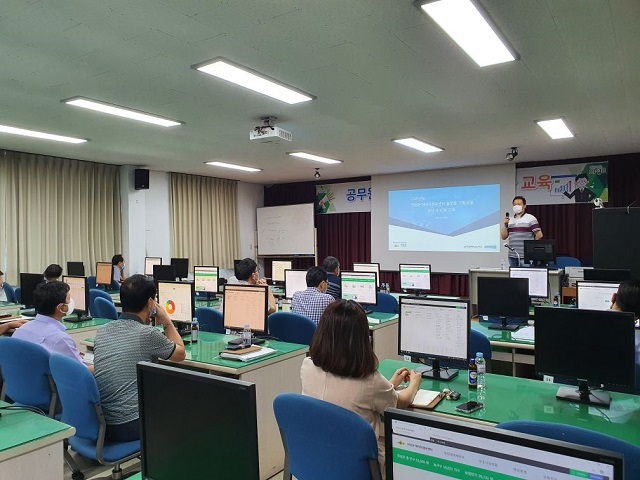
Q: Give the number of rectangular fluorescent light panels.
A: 8